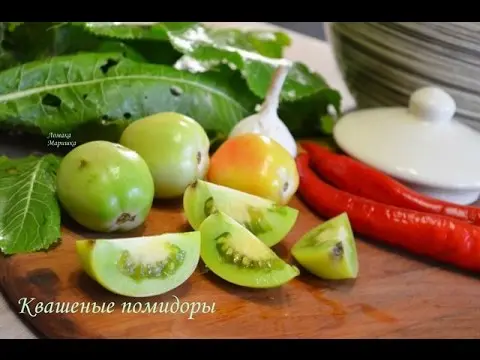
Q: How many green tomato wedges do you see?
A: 4